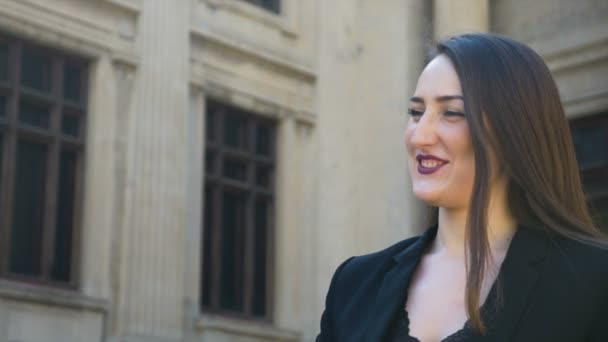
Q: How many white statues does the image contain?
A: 0